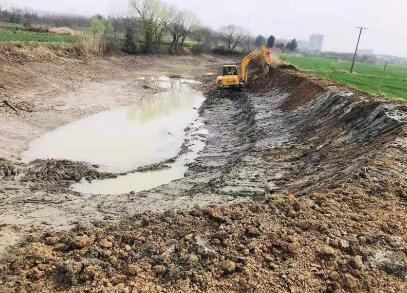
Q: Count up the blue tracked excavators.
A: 0